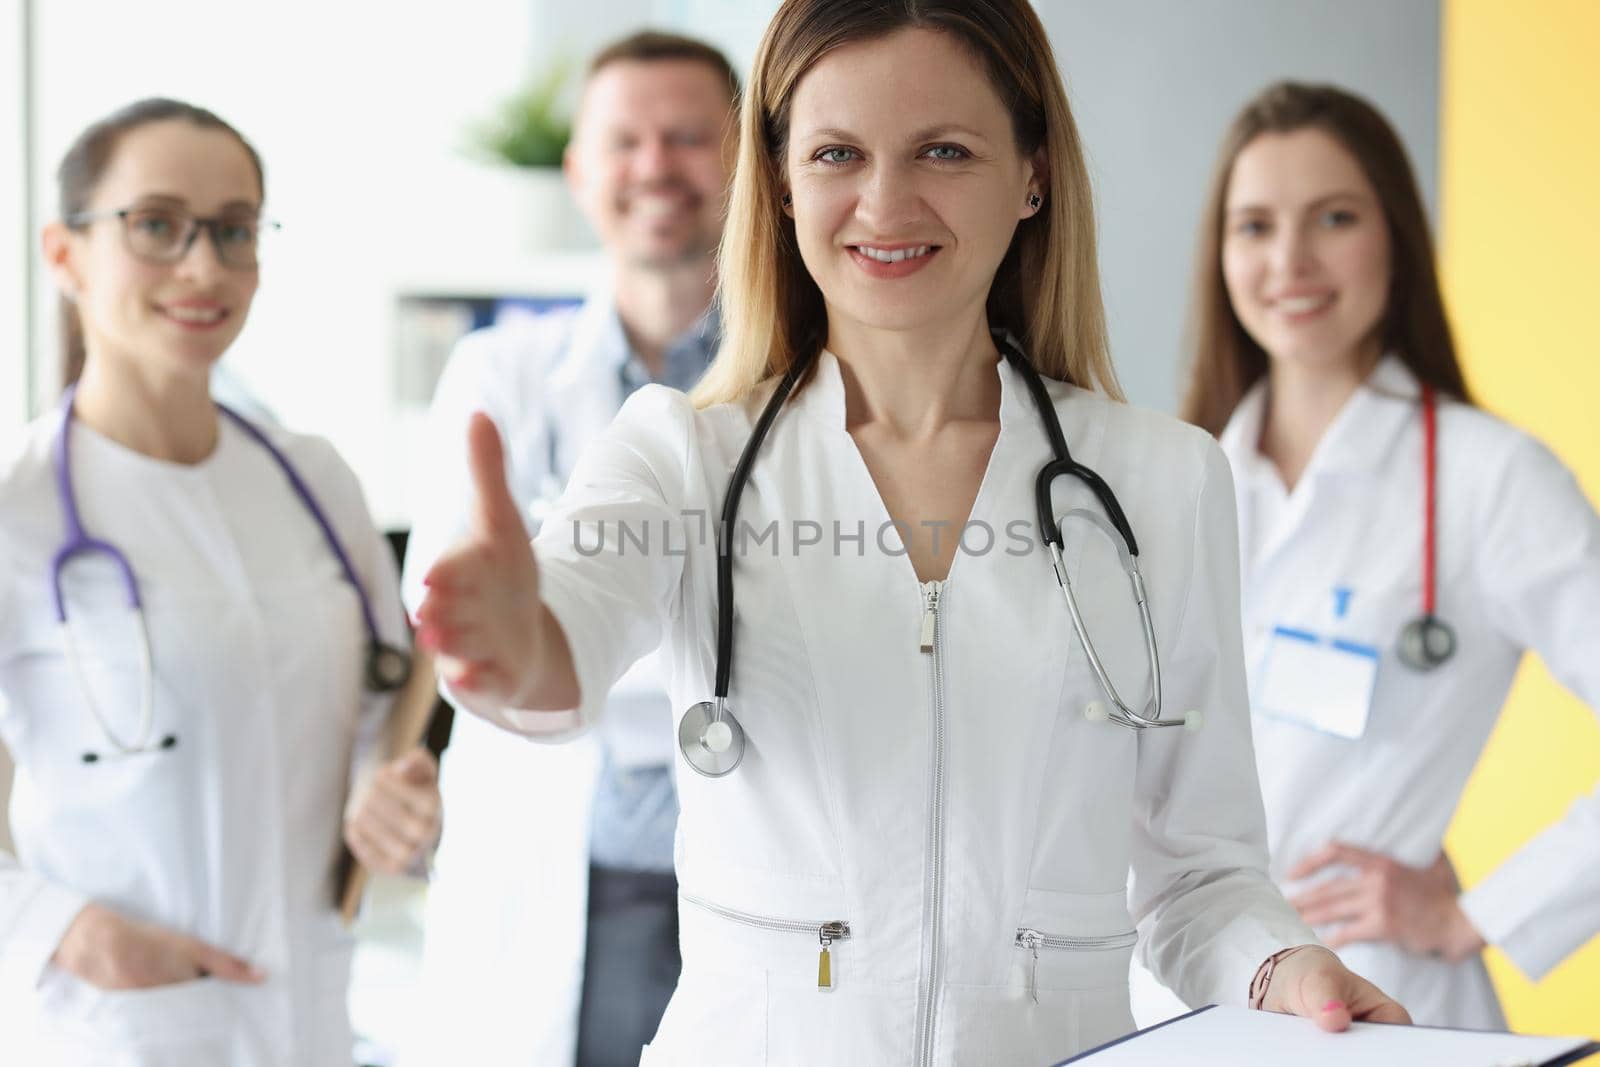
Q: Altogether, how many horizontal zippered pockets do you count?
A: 2